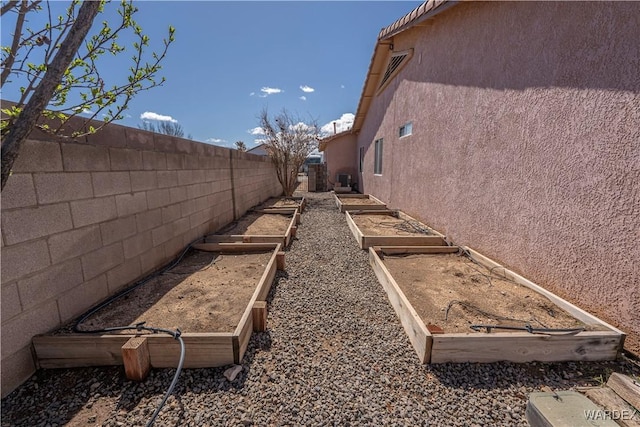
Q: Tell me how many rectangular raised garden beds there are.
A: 6